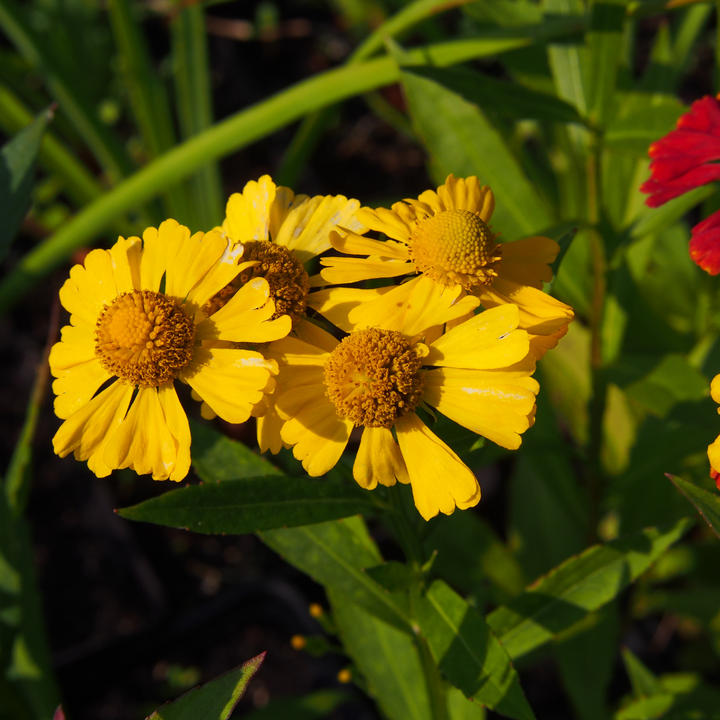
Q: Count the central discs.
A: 4